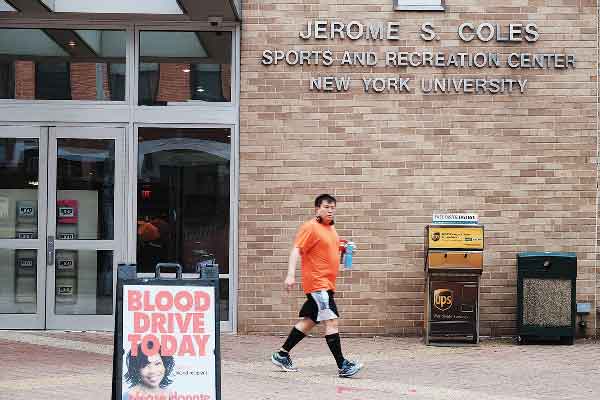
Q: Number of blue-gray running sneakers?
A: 2